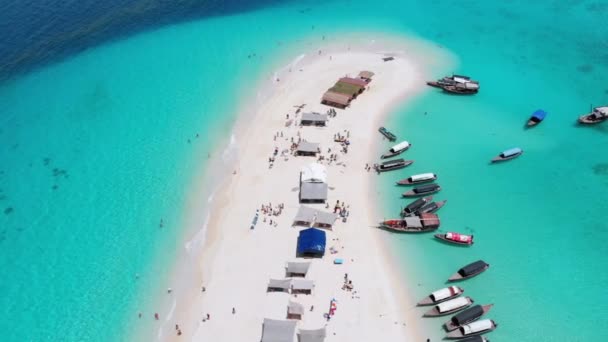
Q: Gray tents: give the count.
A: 11